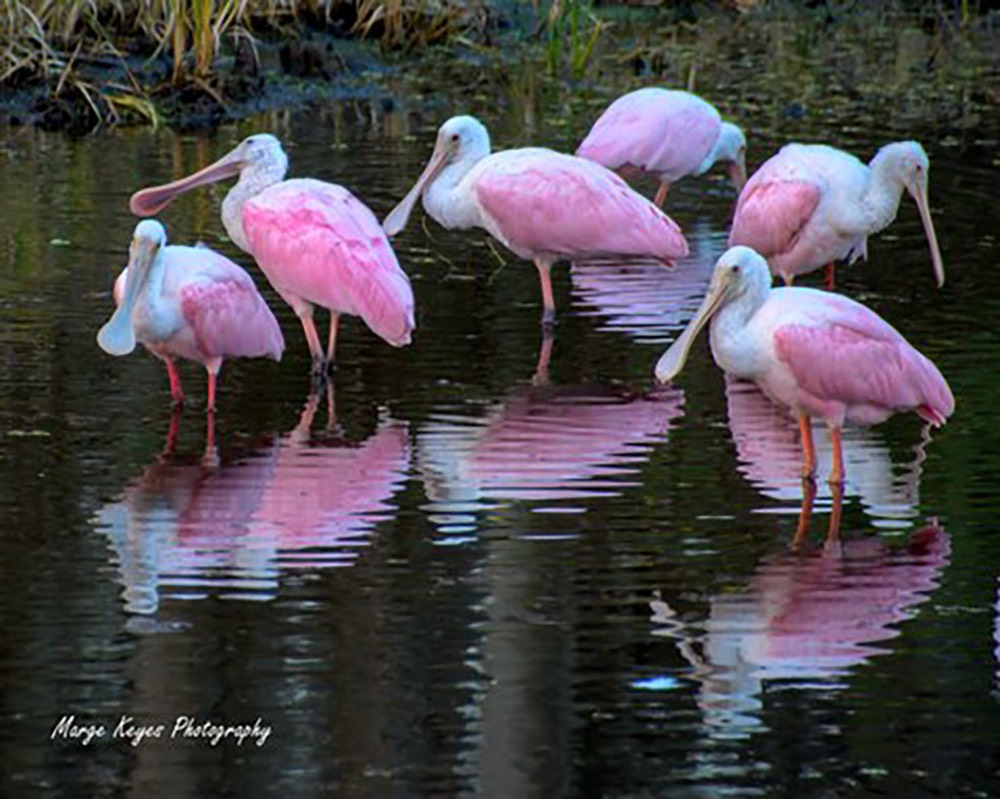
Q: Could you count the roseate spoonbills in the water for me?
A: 6